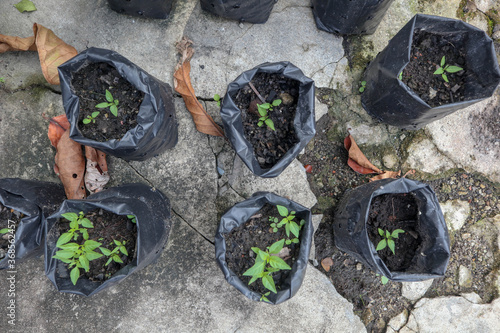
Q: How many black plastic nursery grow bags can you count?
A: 10